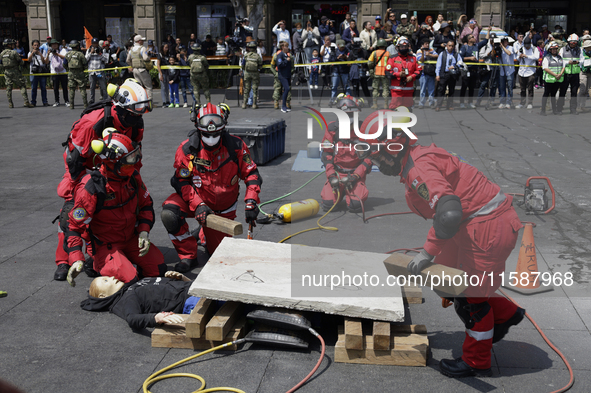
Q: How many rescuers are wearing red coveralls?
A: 6